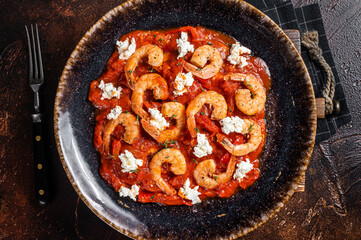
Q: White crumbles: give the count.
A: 13